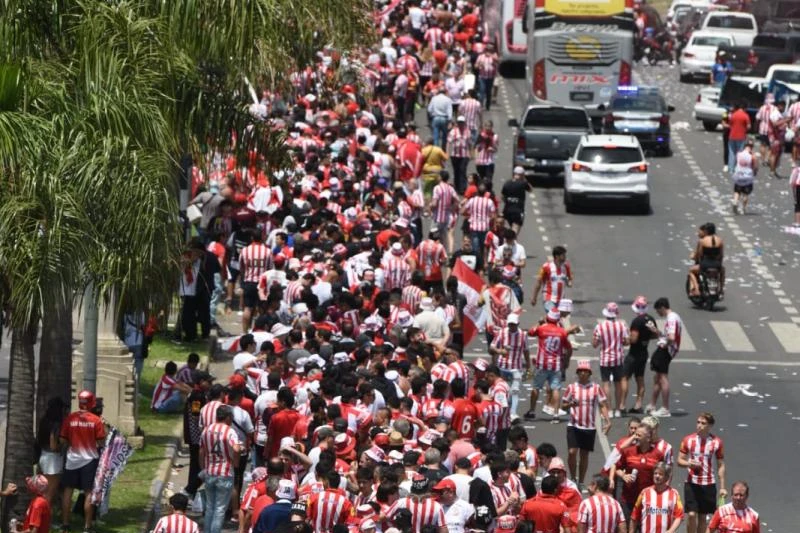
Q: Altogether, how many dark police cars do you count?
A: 1